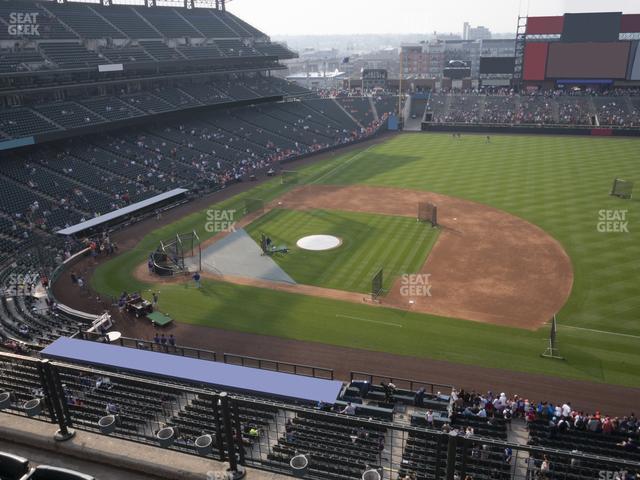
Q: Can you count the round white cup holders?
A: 7